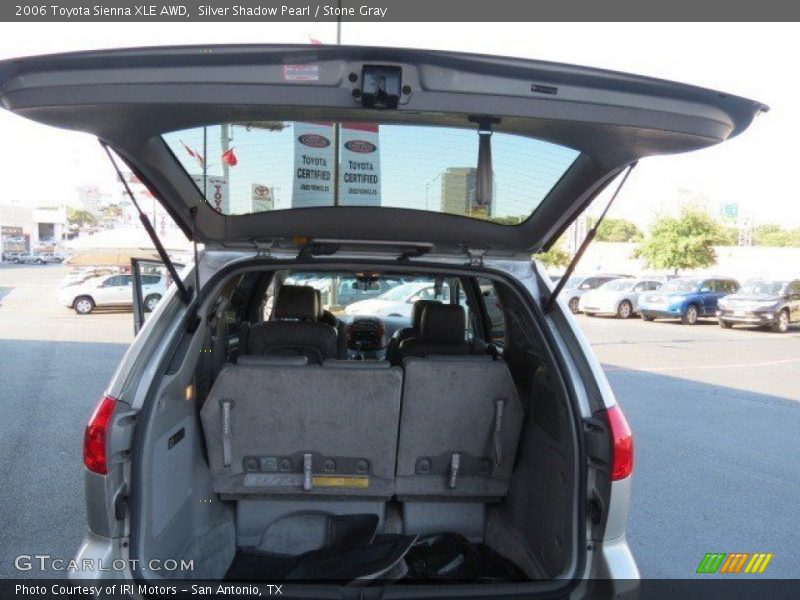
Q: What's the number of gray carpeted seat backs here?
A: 2